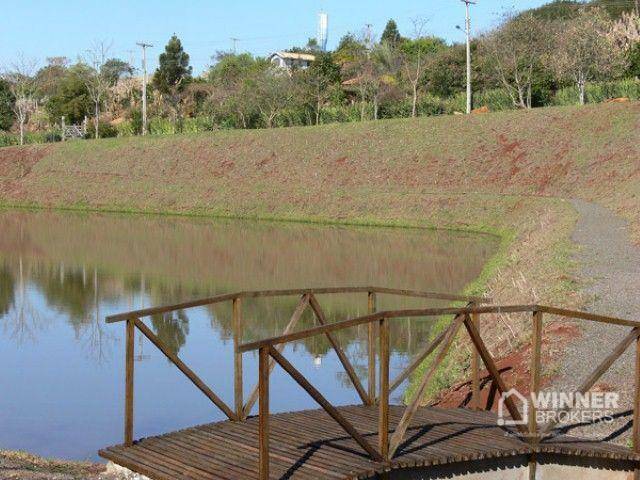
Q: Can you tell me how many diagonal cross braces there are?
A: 8